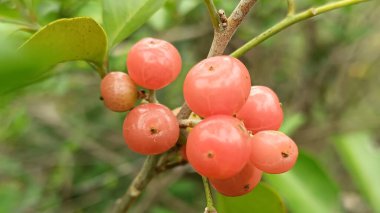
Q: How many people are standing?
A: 0